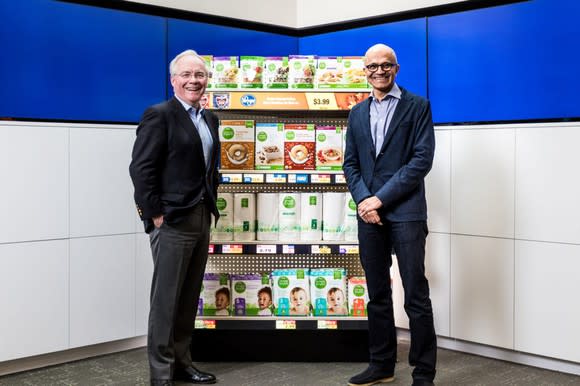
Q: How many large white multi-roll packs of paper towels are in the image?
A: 3